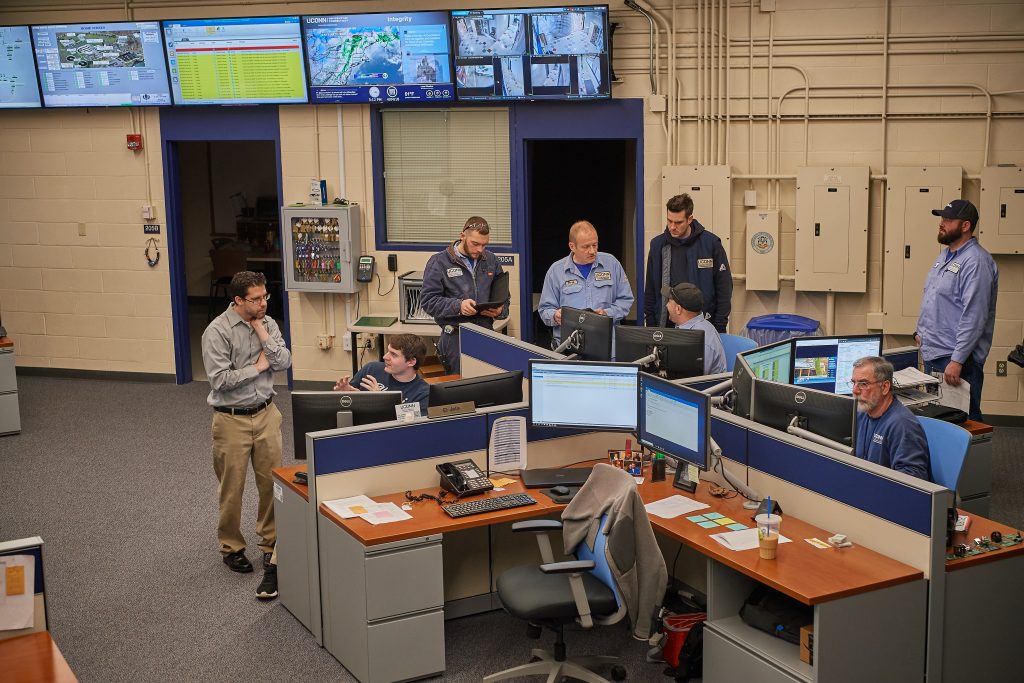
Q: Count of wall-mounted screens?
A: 5